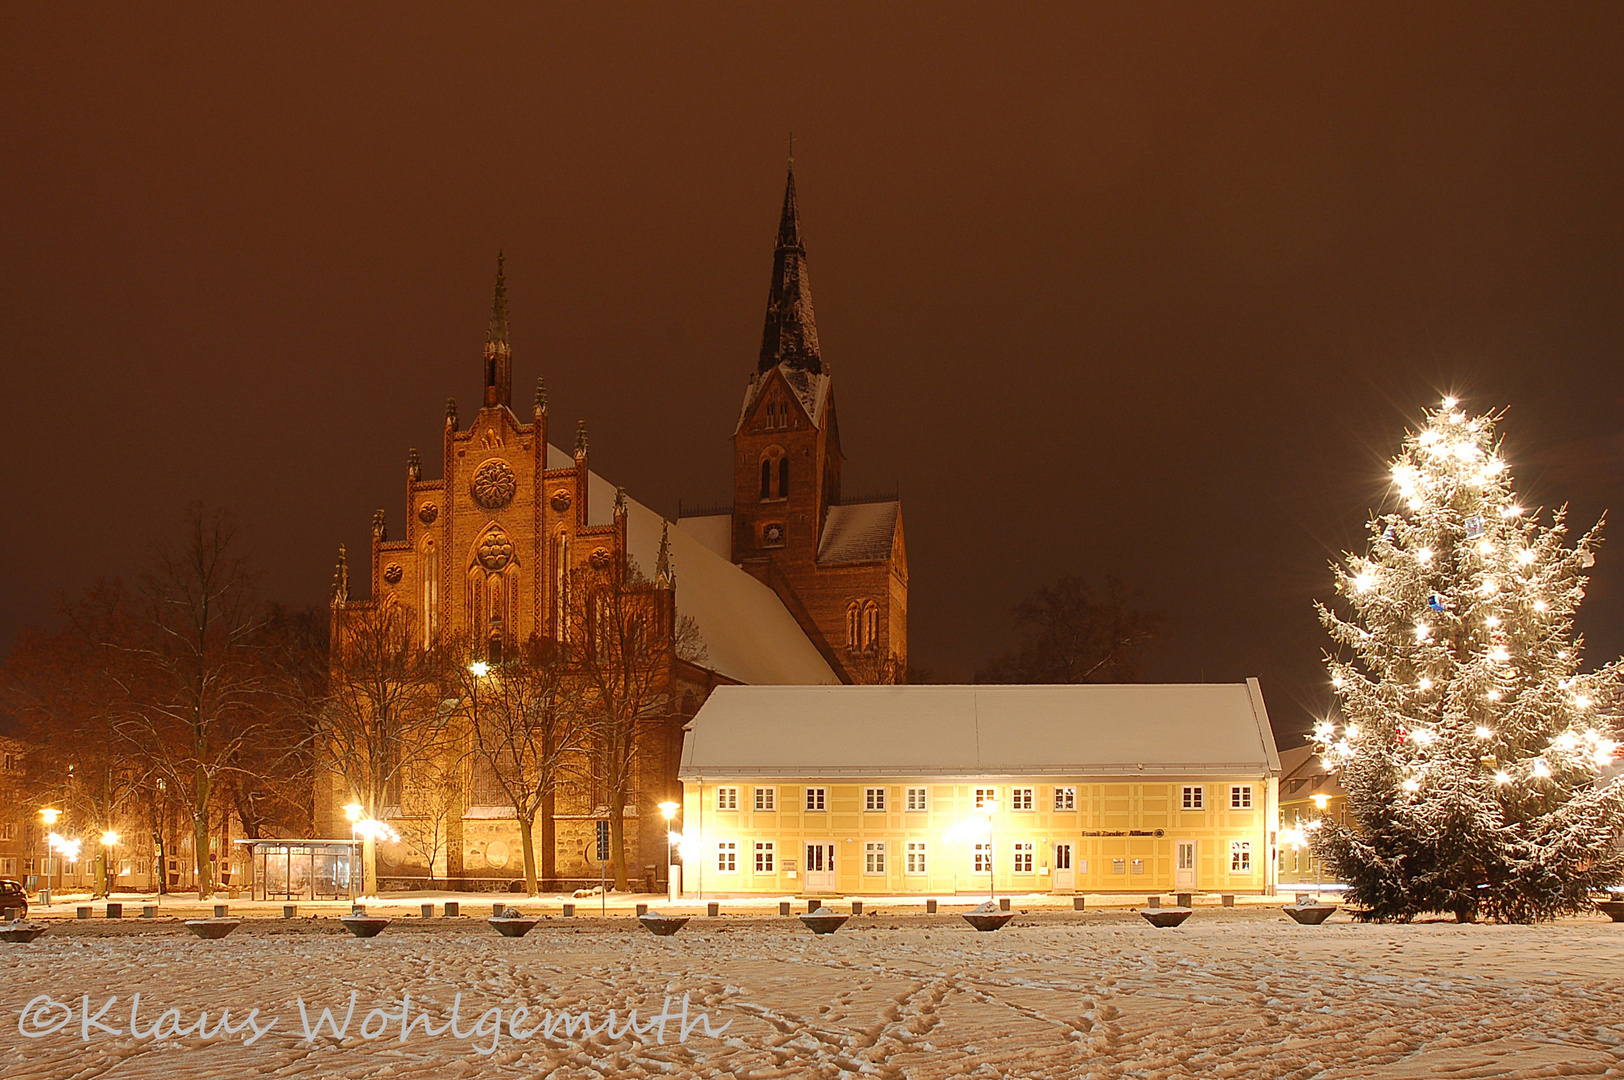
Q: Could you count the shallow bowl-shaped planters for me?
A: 10